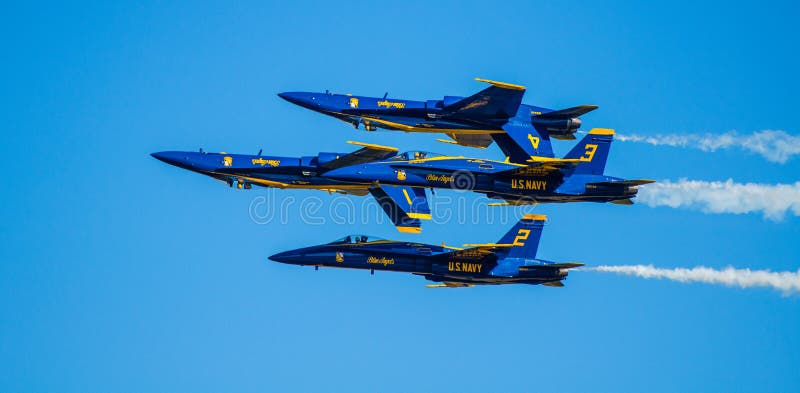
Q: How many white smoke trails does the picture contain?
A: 3